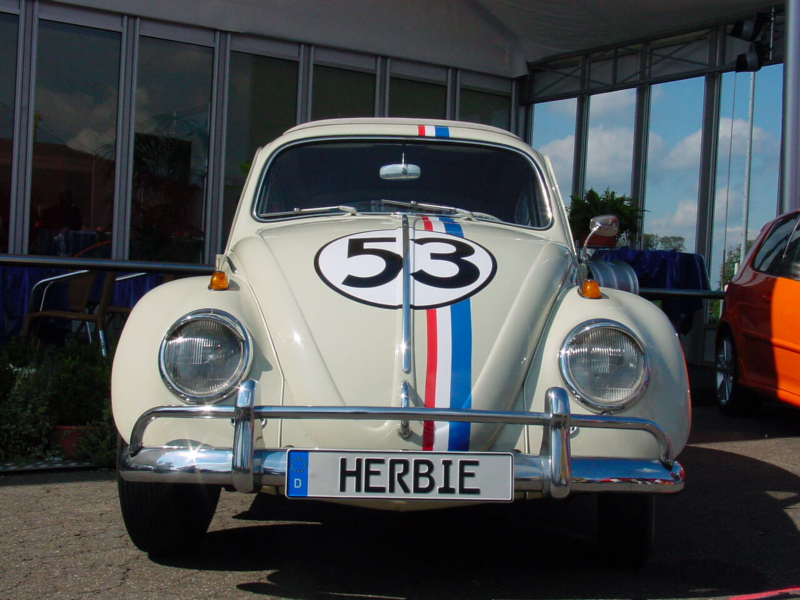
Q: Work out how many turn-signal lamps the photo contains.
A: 2